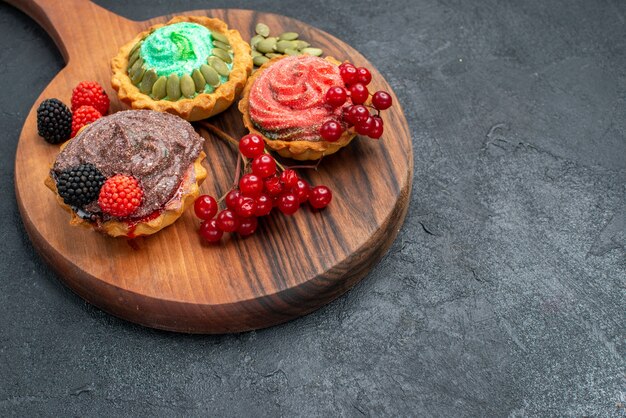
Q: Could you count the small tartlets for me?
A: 3